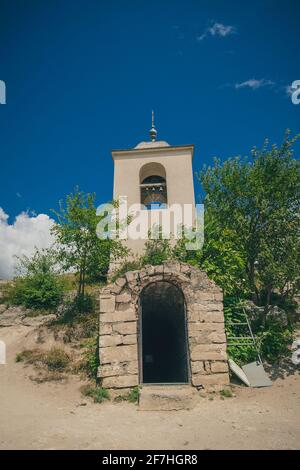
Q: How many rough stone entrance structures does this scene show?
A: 1